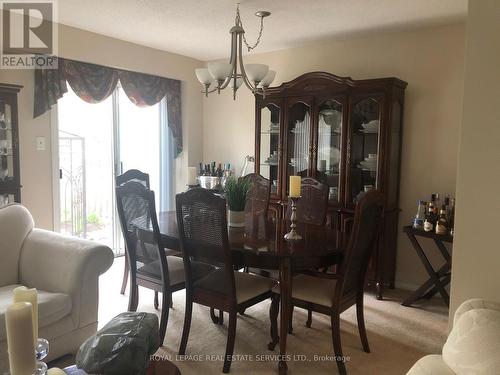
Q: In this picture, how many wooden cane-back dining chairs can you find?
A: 6